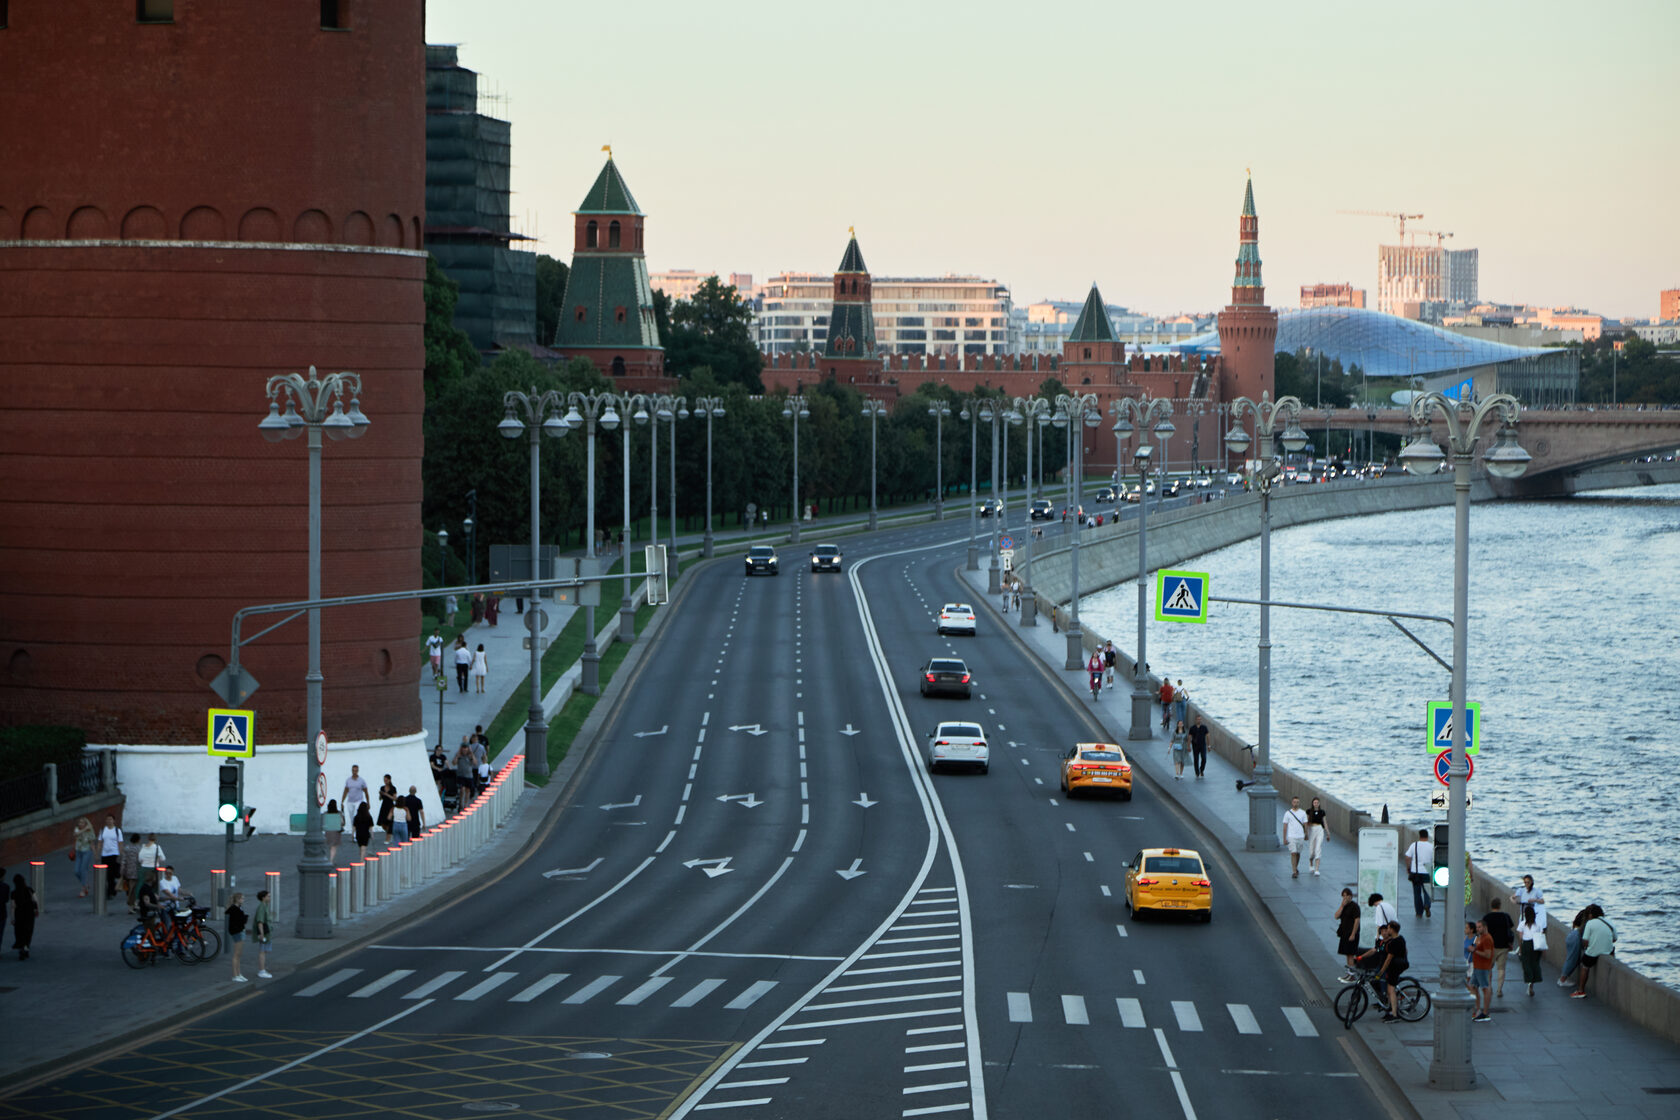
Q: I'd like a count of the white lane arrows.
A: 9